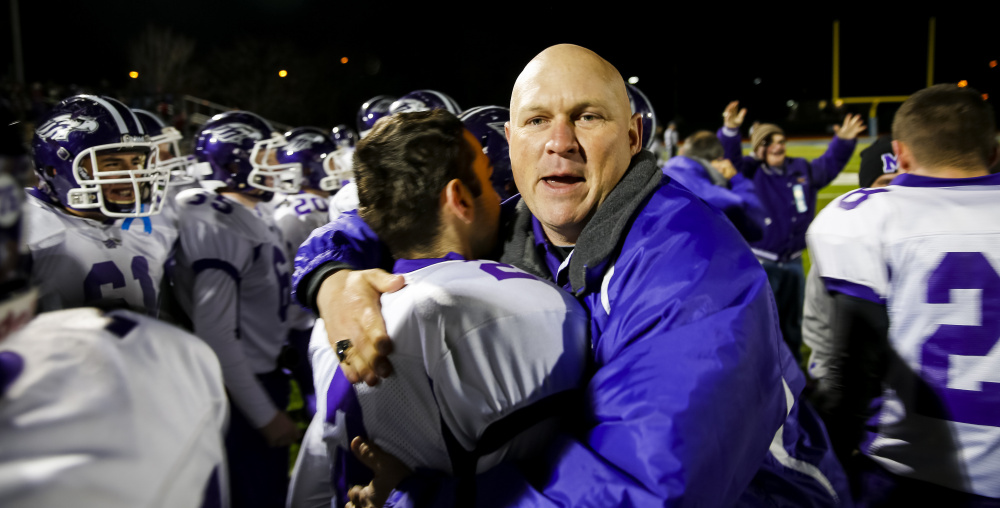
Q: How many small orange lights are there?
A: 6